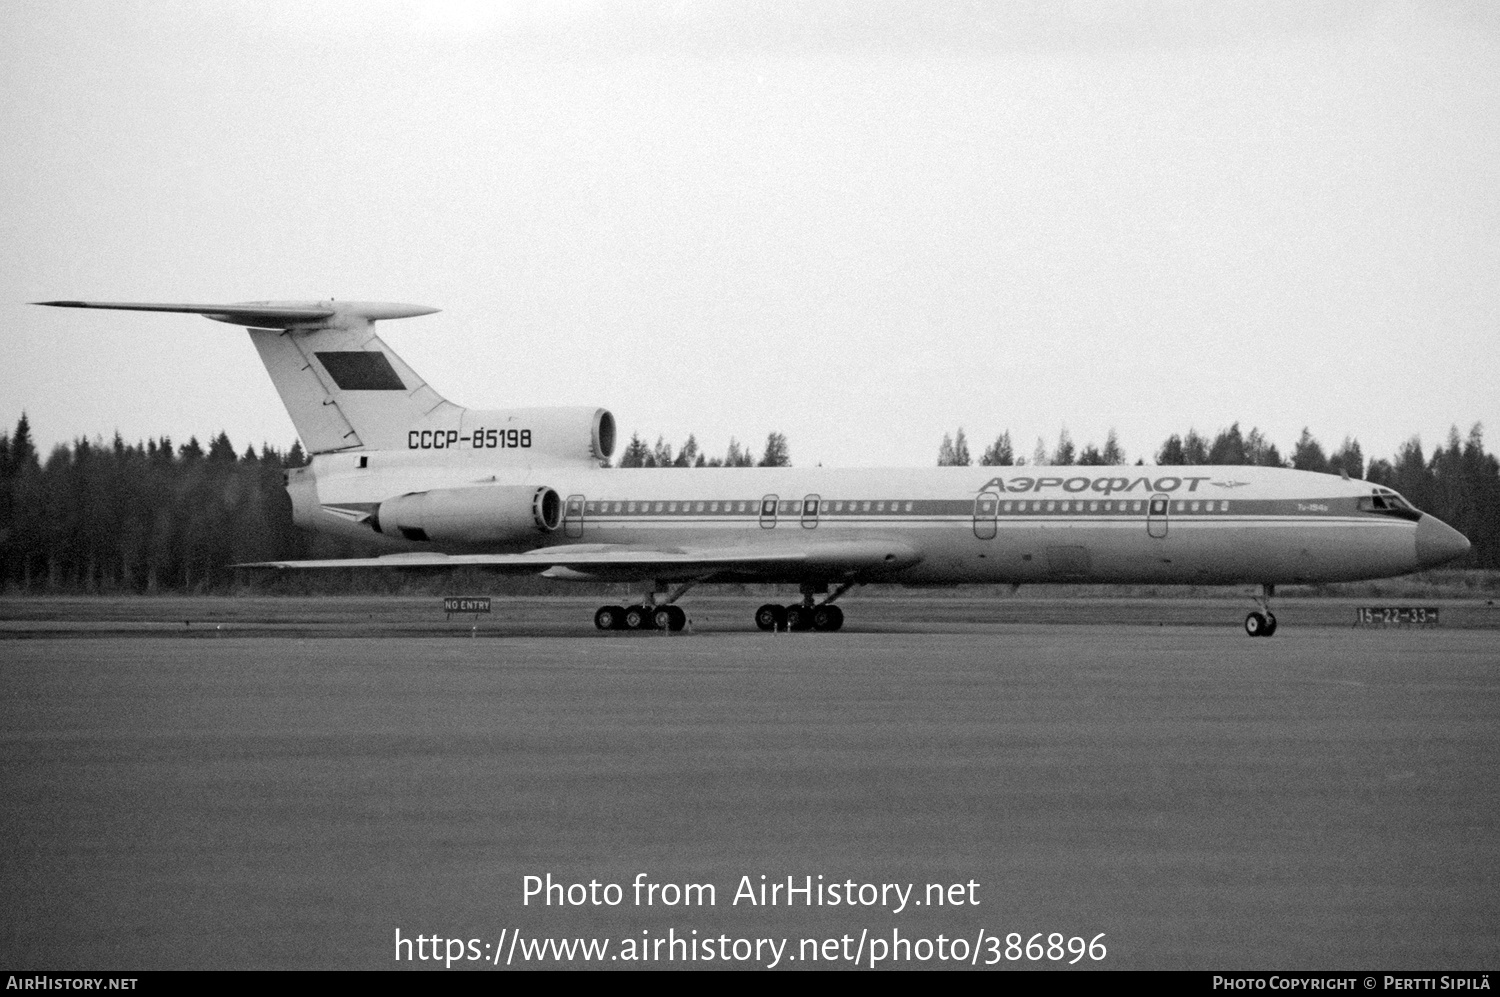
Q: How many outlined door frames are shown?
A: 5